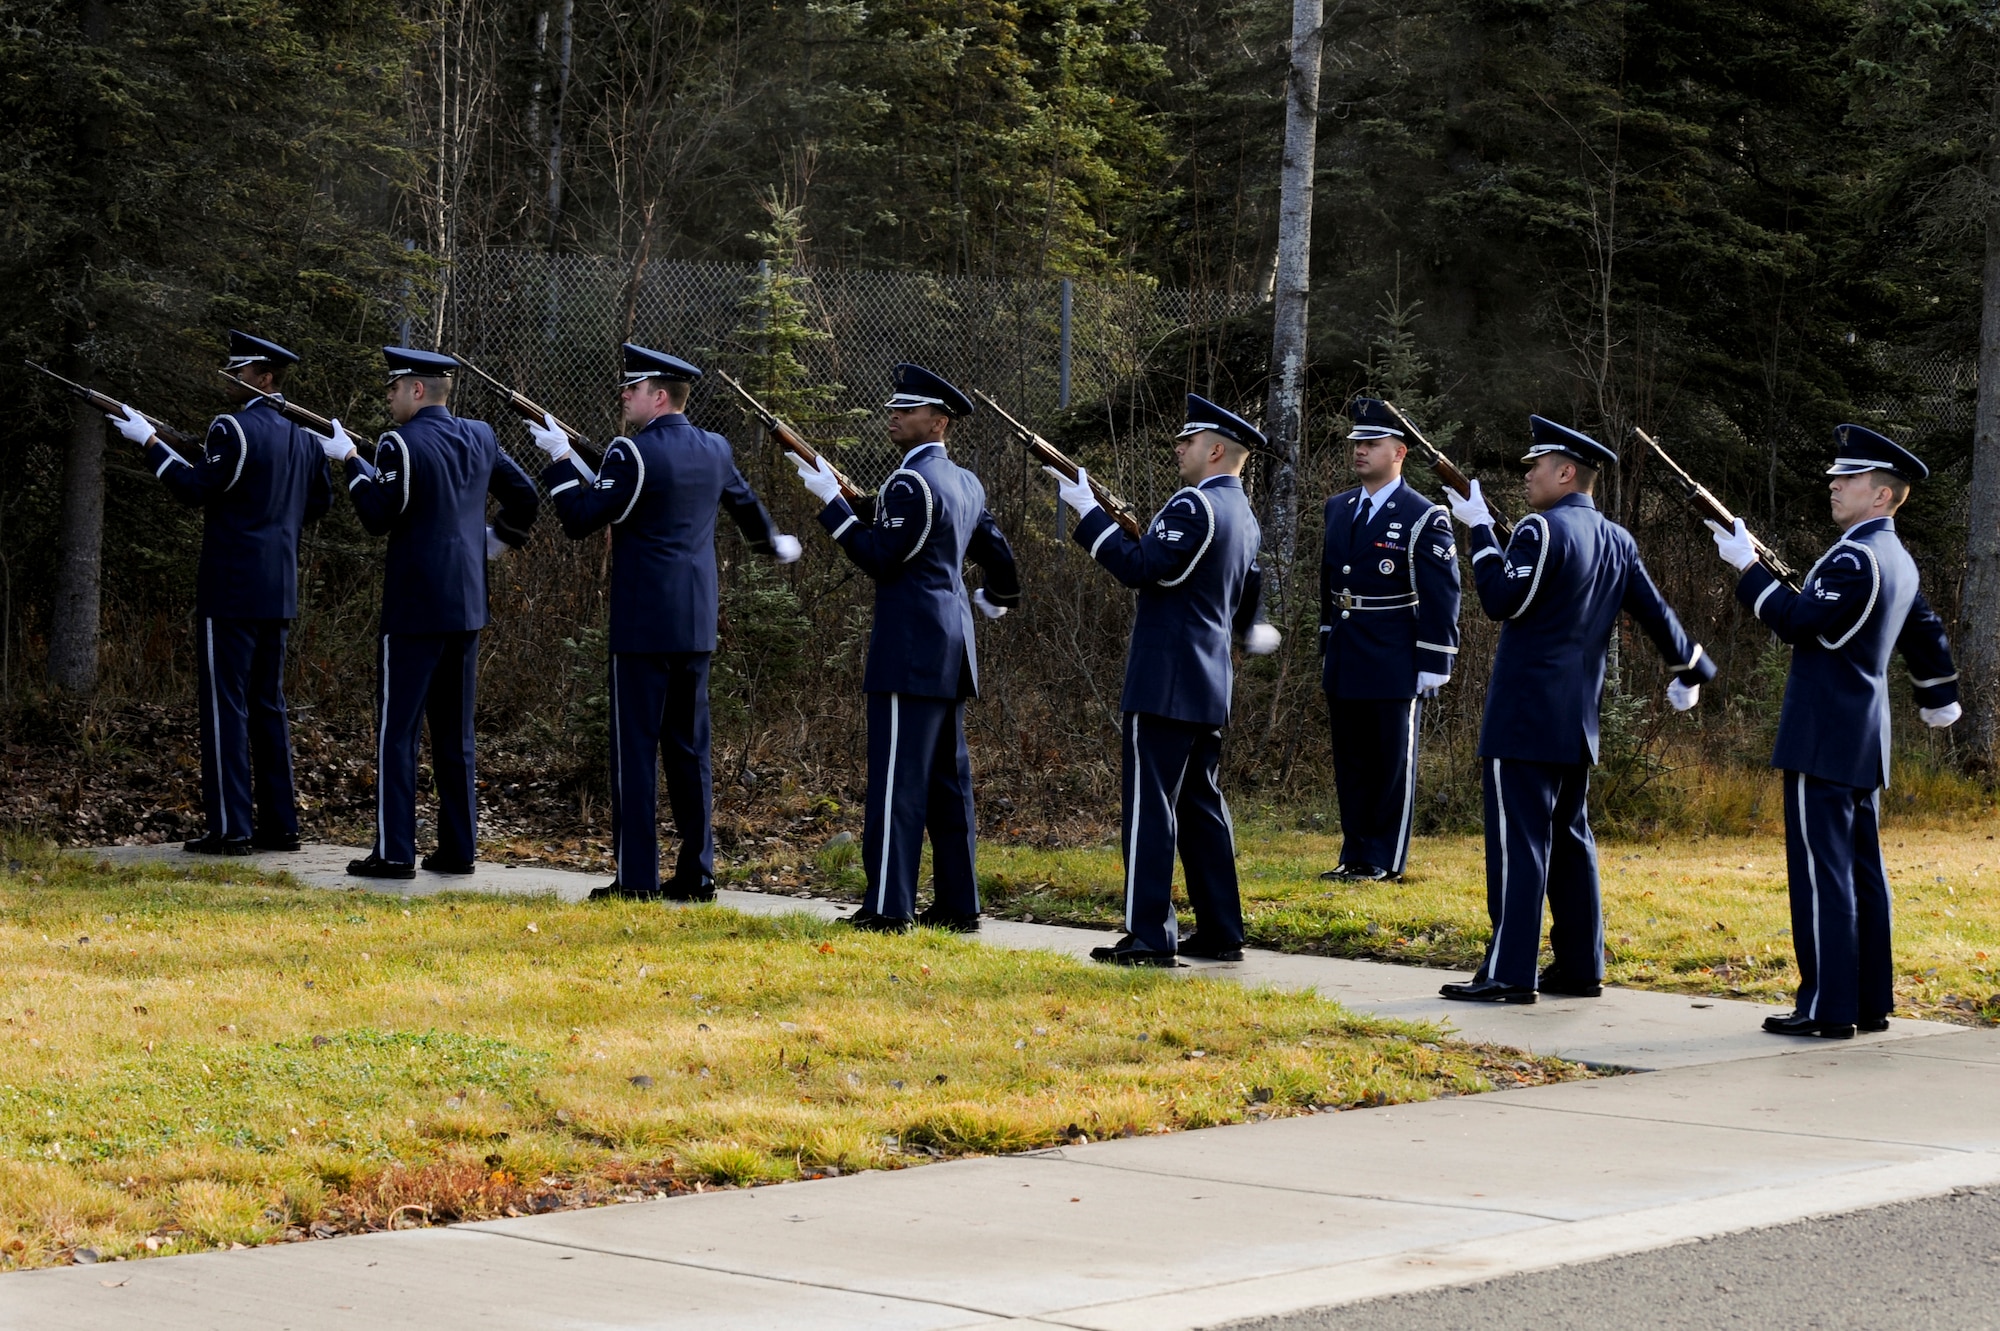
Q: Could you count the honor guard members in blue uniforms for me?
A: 8